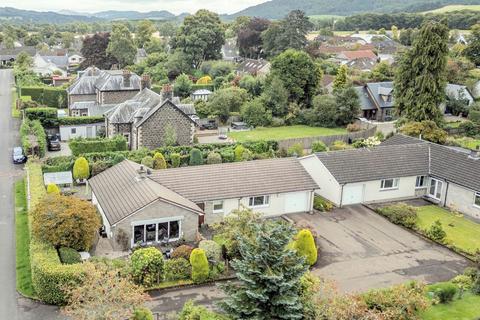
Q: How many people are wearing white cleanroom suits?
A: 0